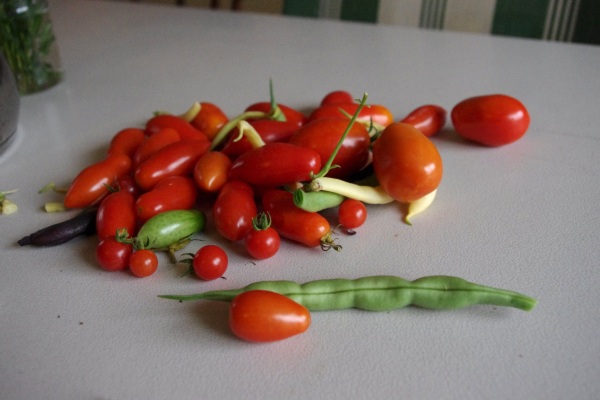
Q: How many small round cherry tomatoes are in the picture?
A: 5